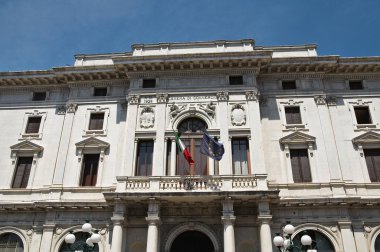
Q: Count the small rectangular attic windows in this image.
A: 6